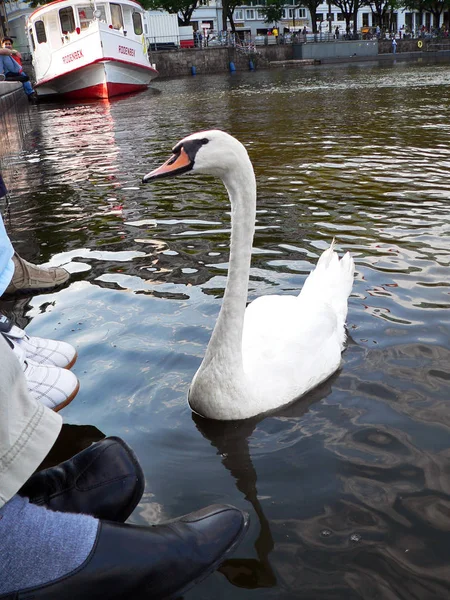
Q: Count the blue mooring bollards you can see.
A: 3